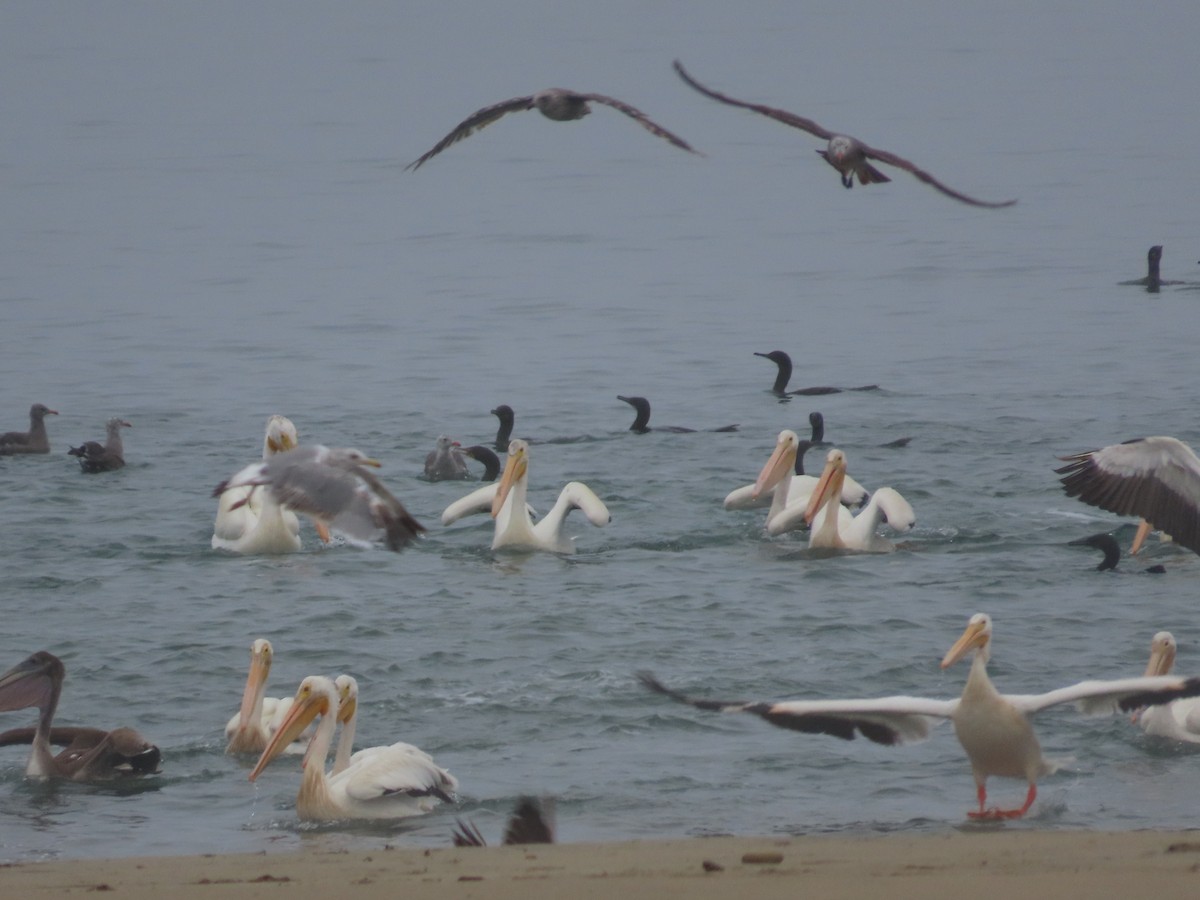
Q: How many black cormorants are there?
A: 8